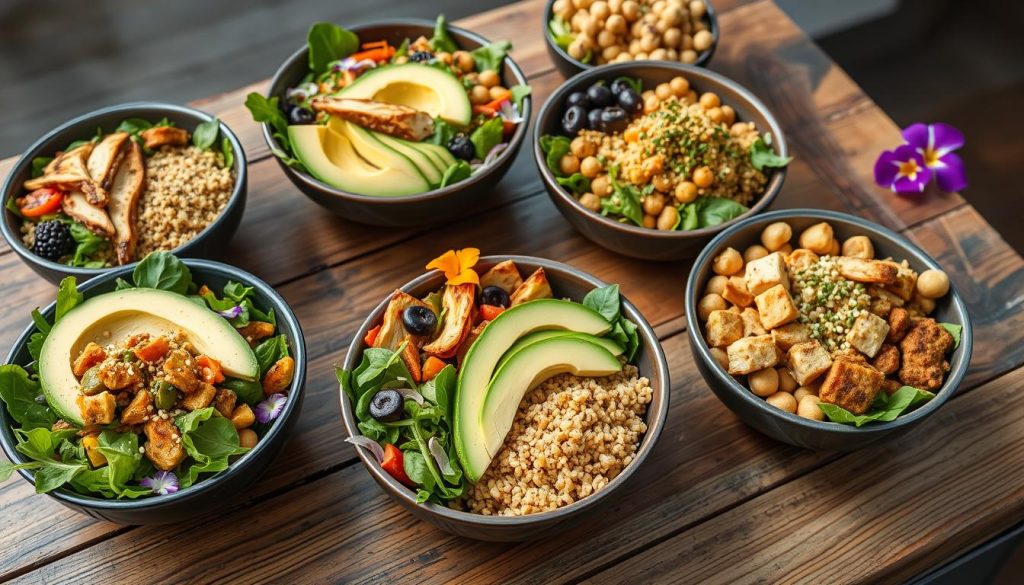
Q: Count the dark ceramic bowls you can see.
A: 7